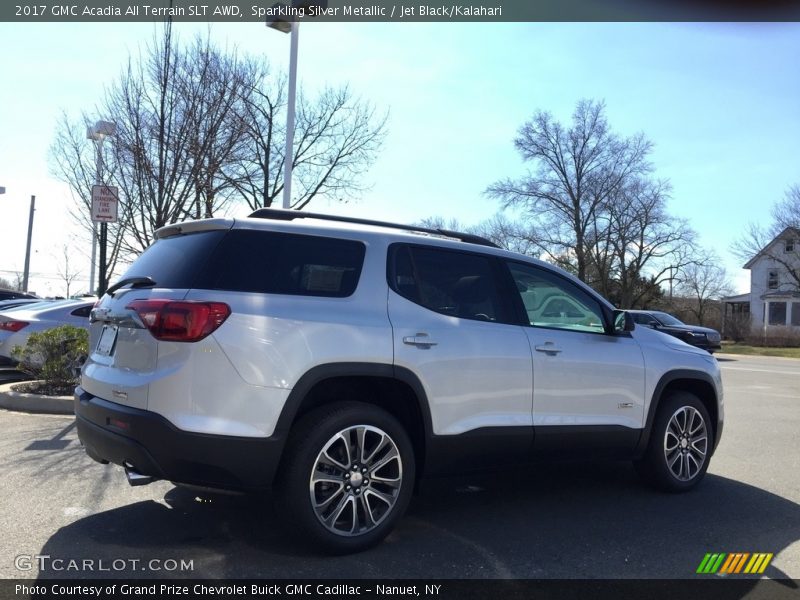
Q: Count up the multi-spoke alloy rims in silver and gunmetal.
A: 2